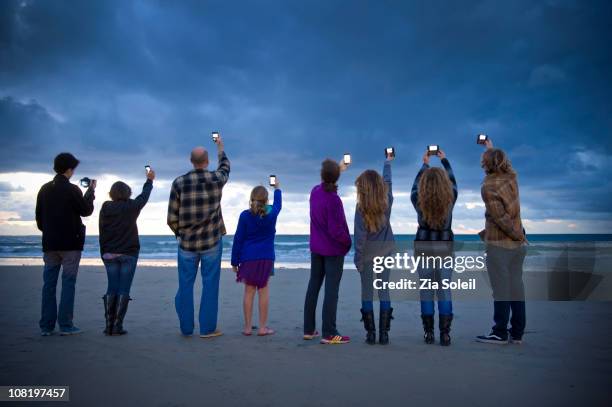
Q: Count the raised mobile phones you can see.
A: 7